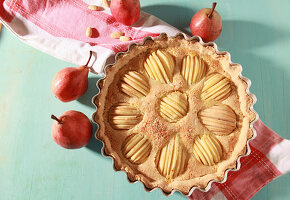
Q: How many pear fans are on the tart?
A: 10